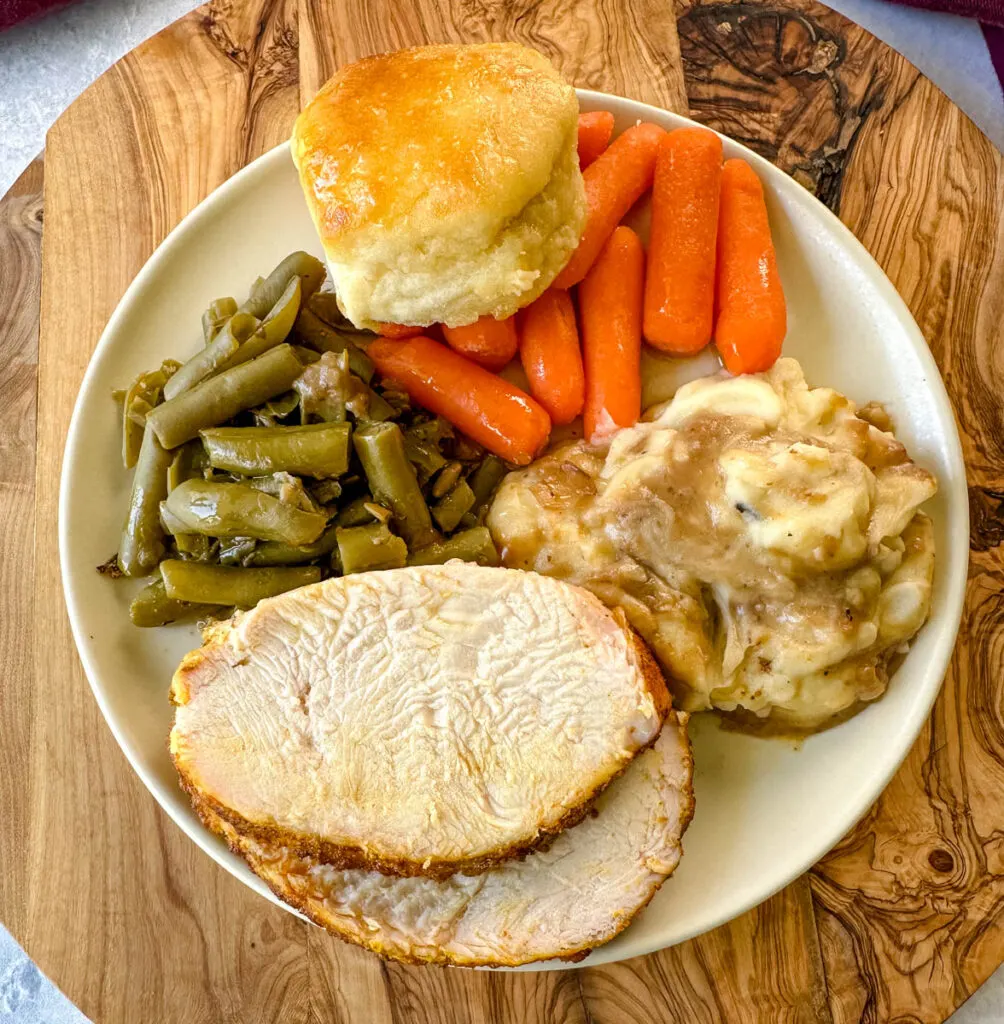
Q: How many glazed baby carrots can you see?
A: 9